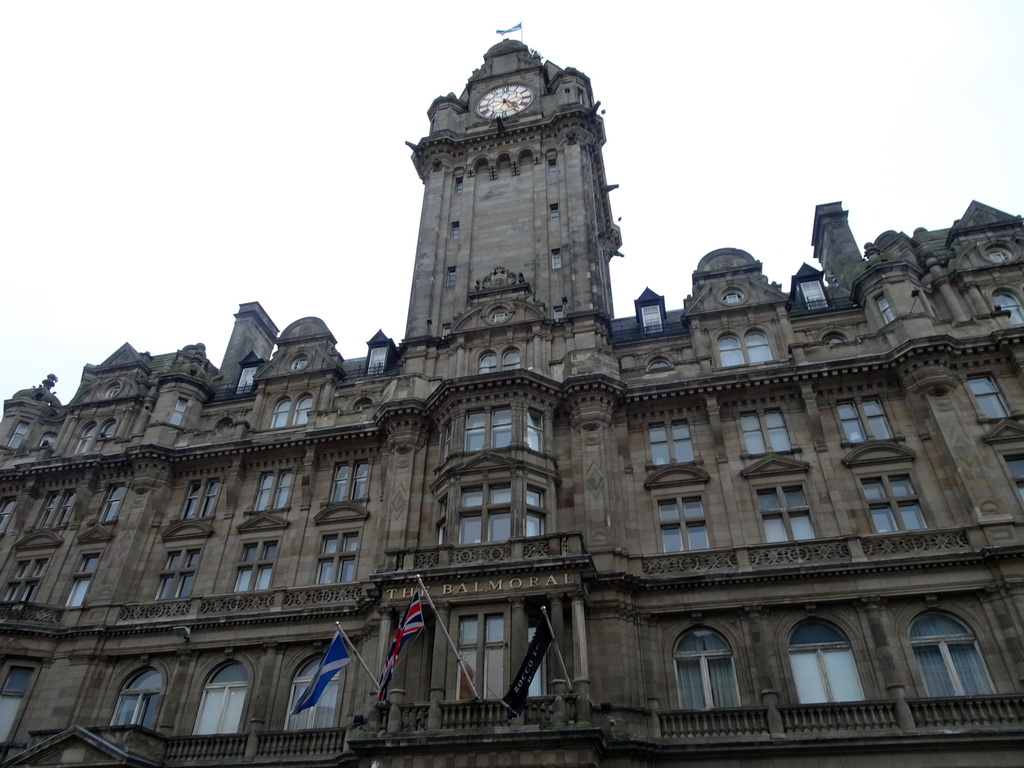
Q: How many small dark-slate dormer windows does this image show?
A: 4